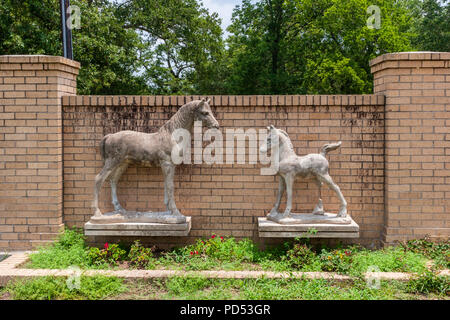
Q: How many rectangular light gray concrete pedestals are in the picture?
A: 2